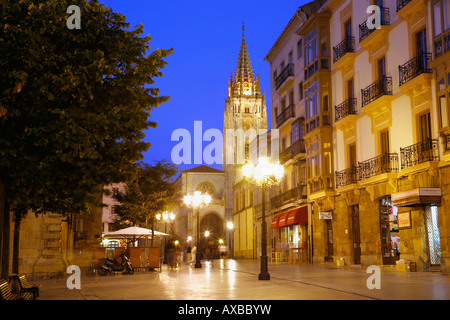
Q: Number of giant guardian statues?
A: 0